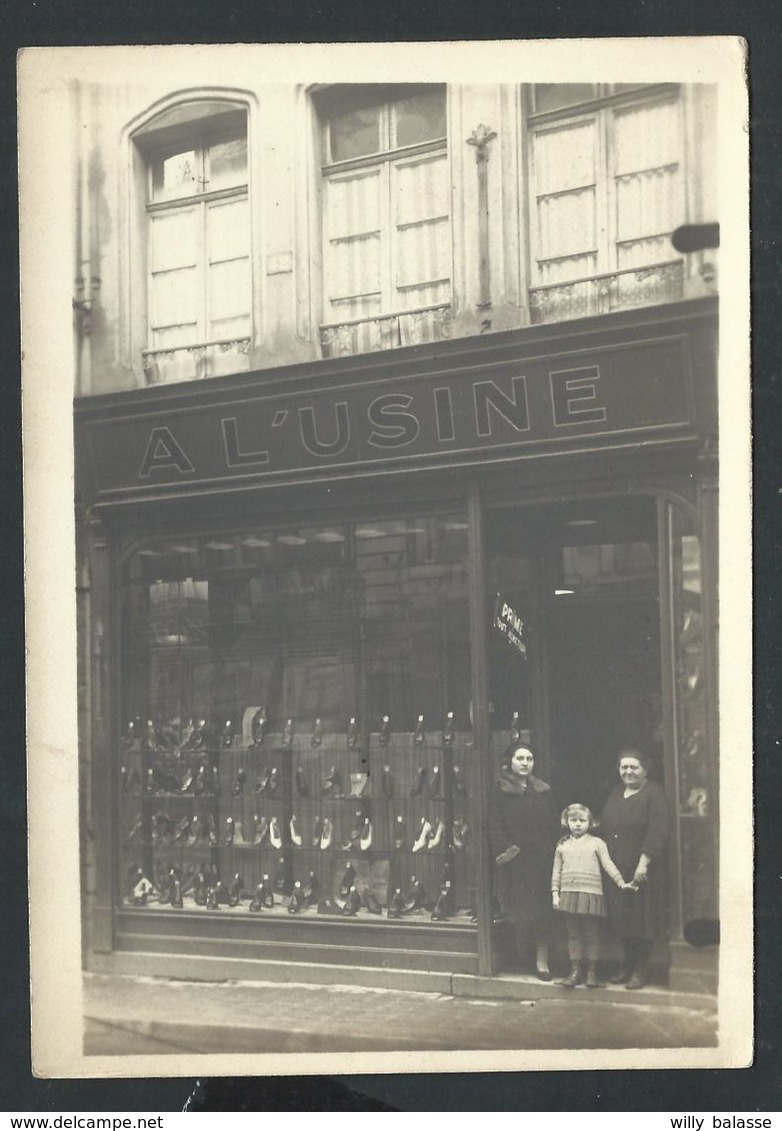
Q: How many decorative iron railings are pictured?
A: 3